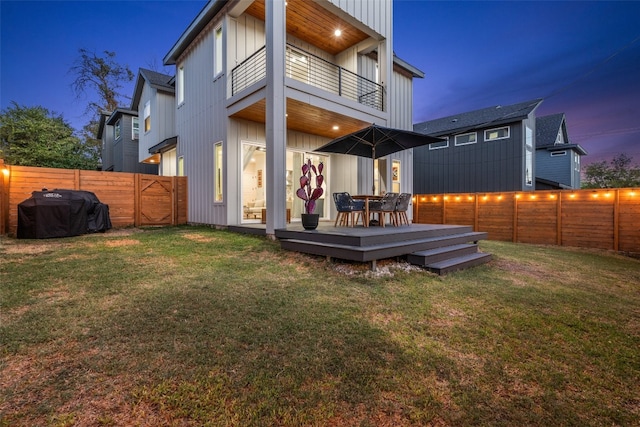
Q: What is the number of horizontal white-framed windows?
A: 4